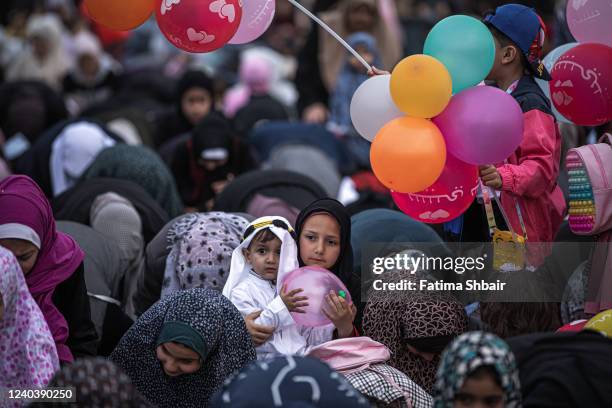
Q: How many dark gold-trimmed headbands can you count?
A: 1